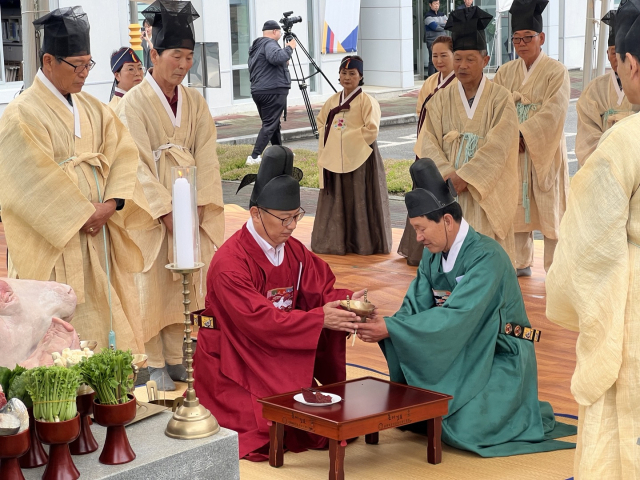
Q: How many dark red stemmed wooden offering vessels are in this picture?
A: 5